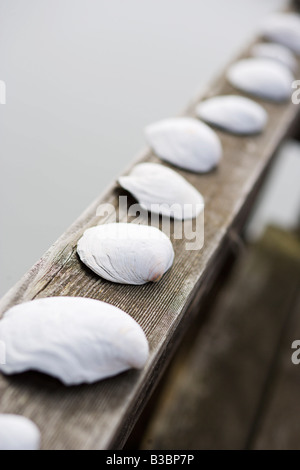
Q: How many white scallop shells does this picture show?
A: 9